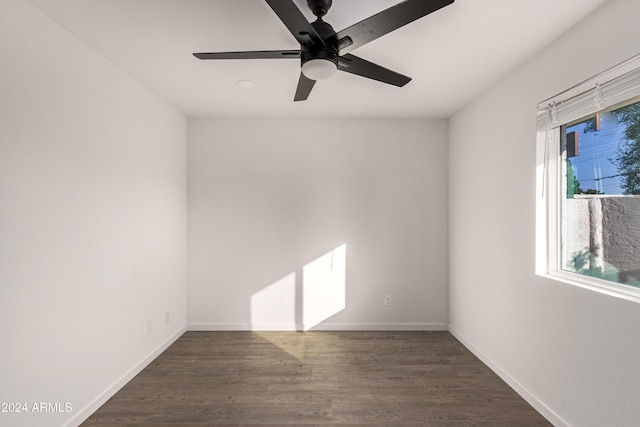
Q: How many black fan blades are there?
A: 5